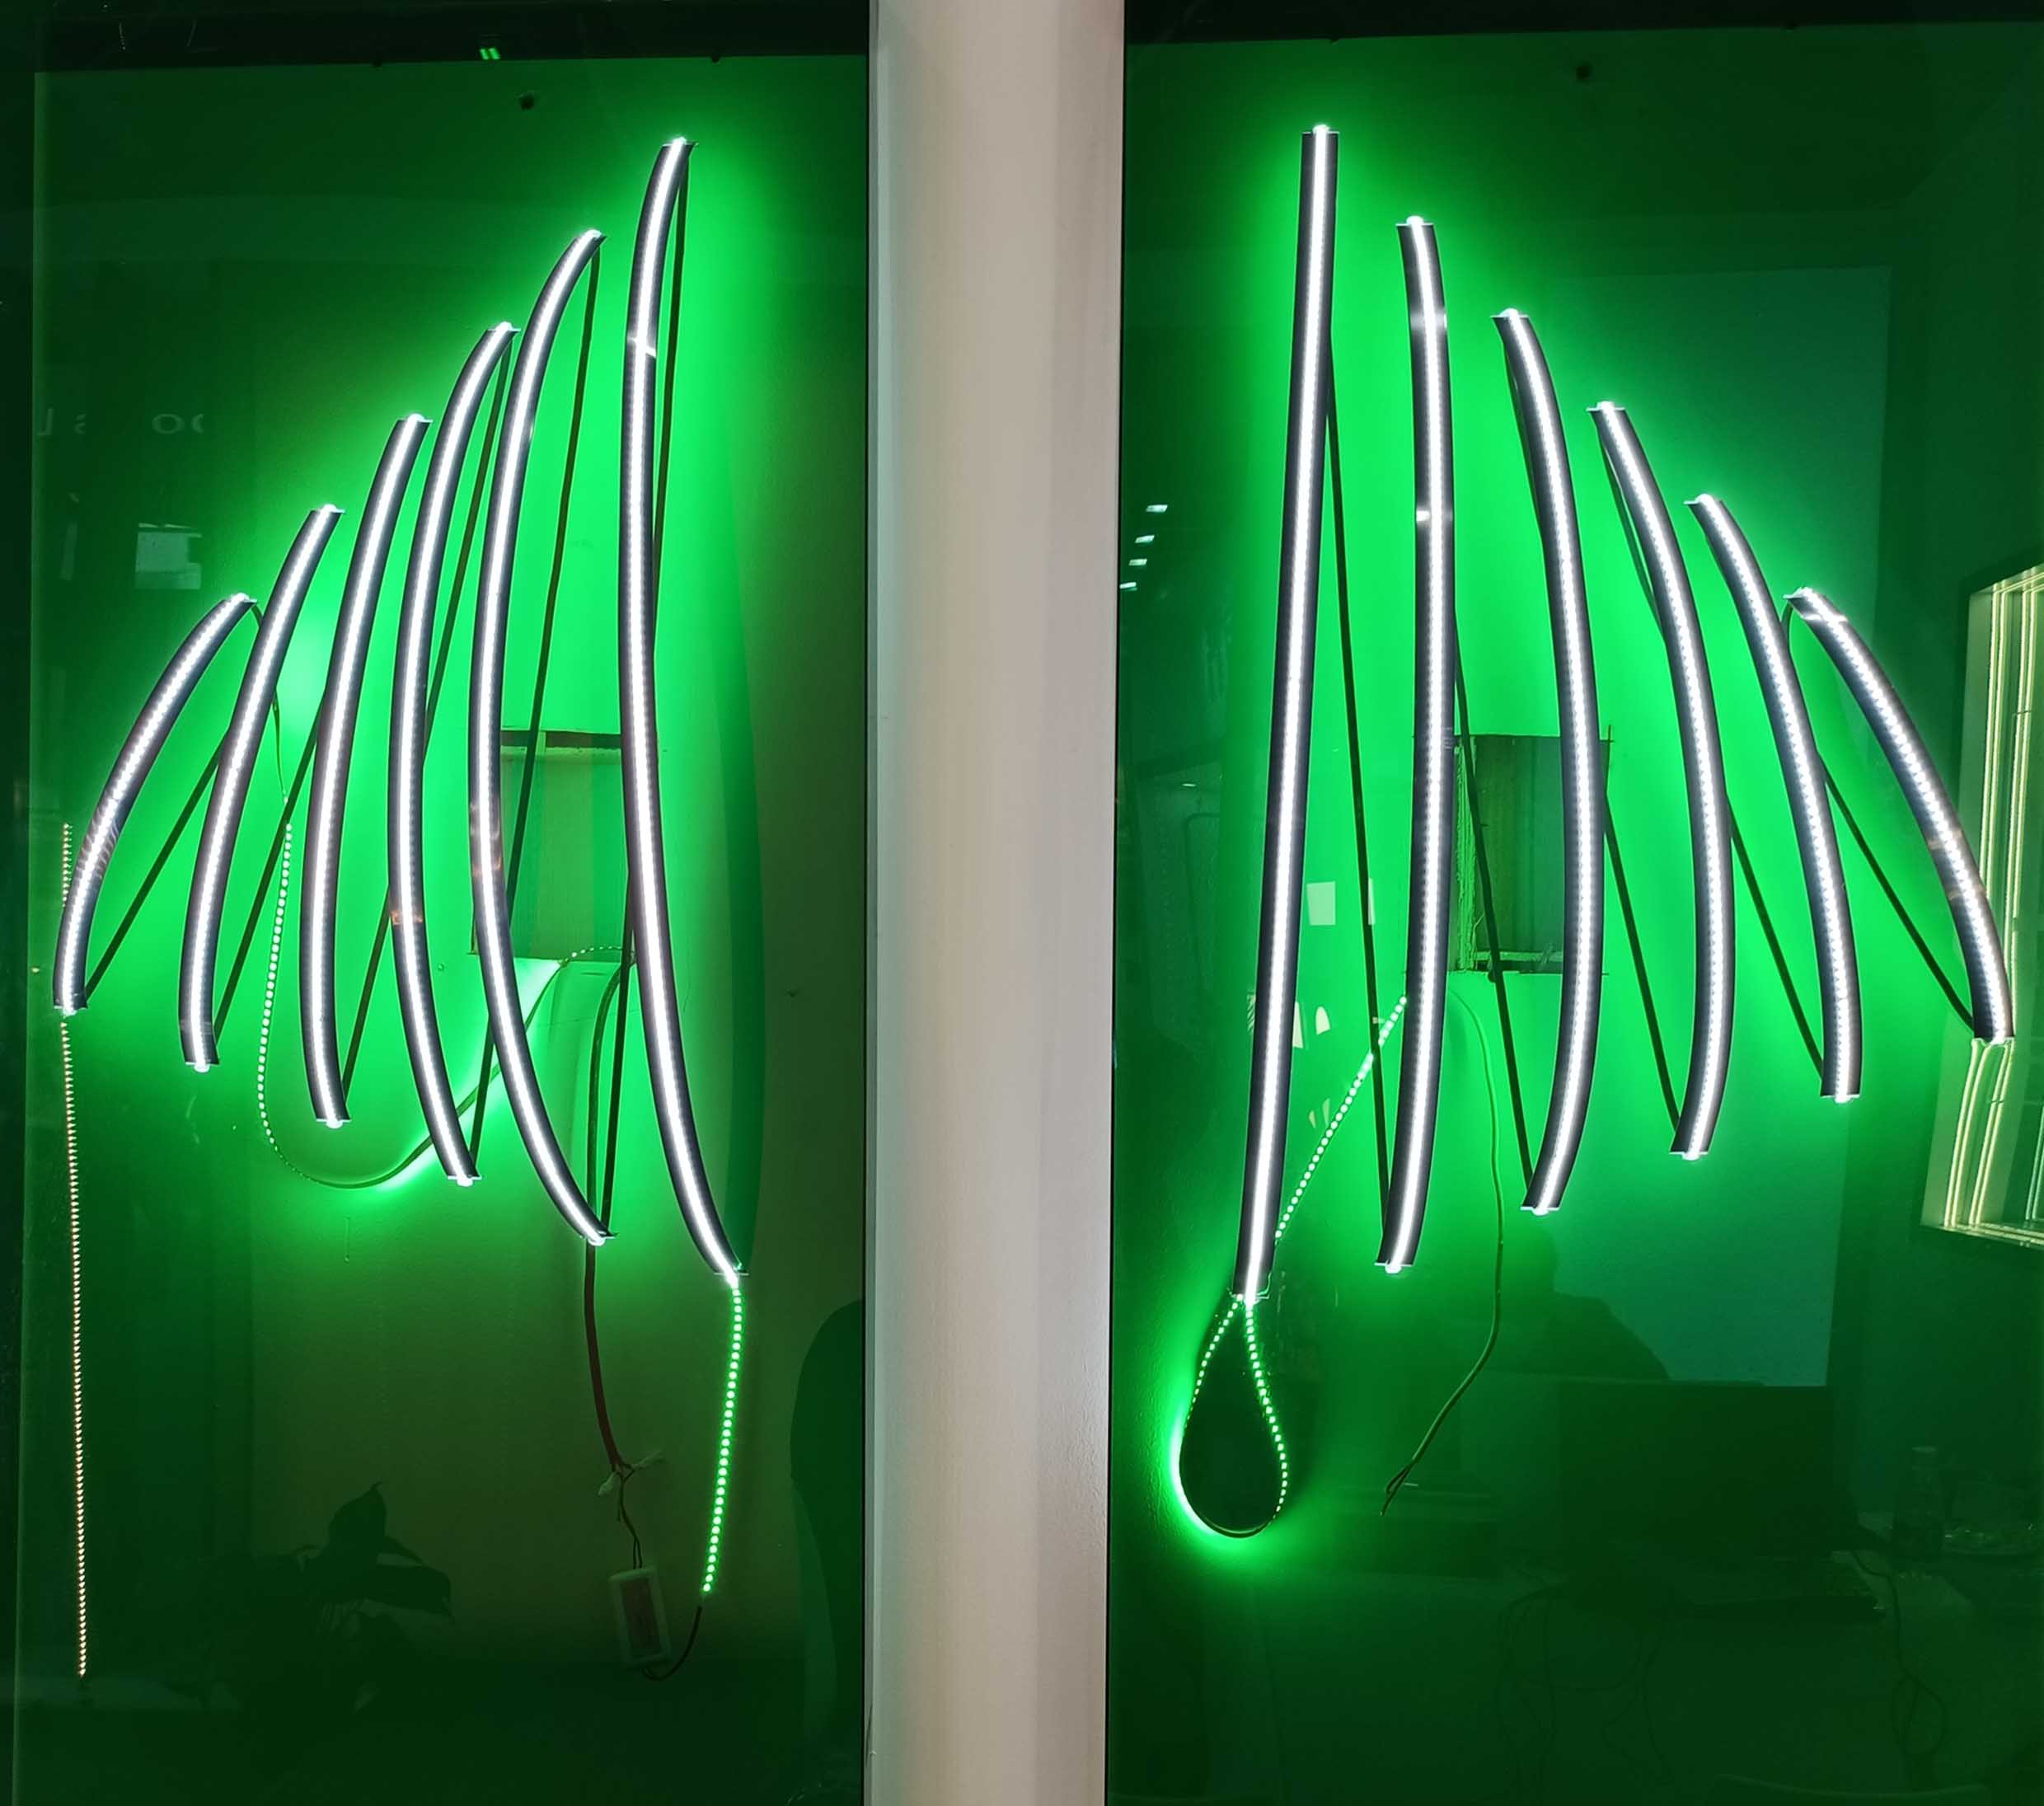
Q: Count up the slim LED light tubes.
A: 12